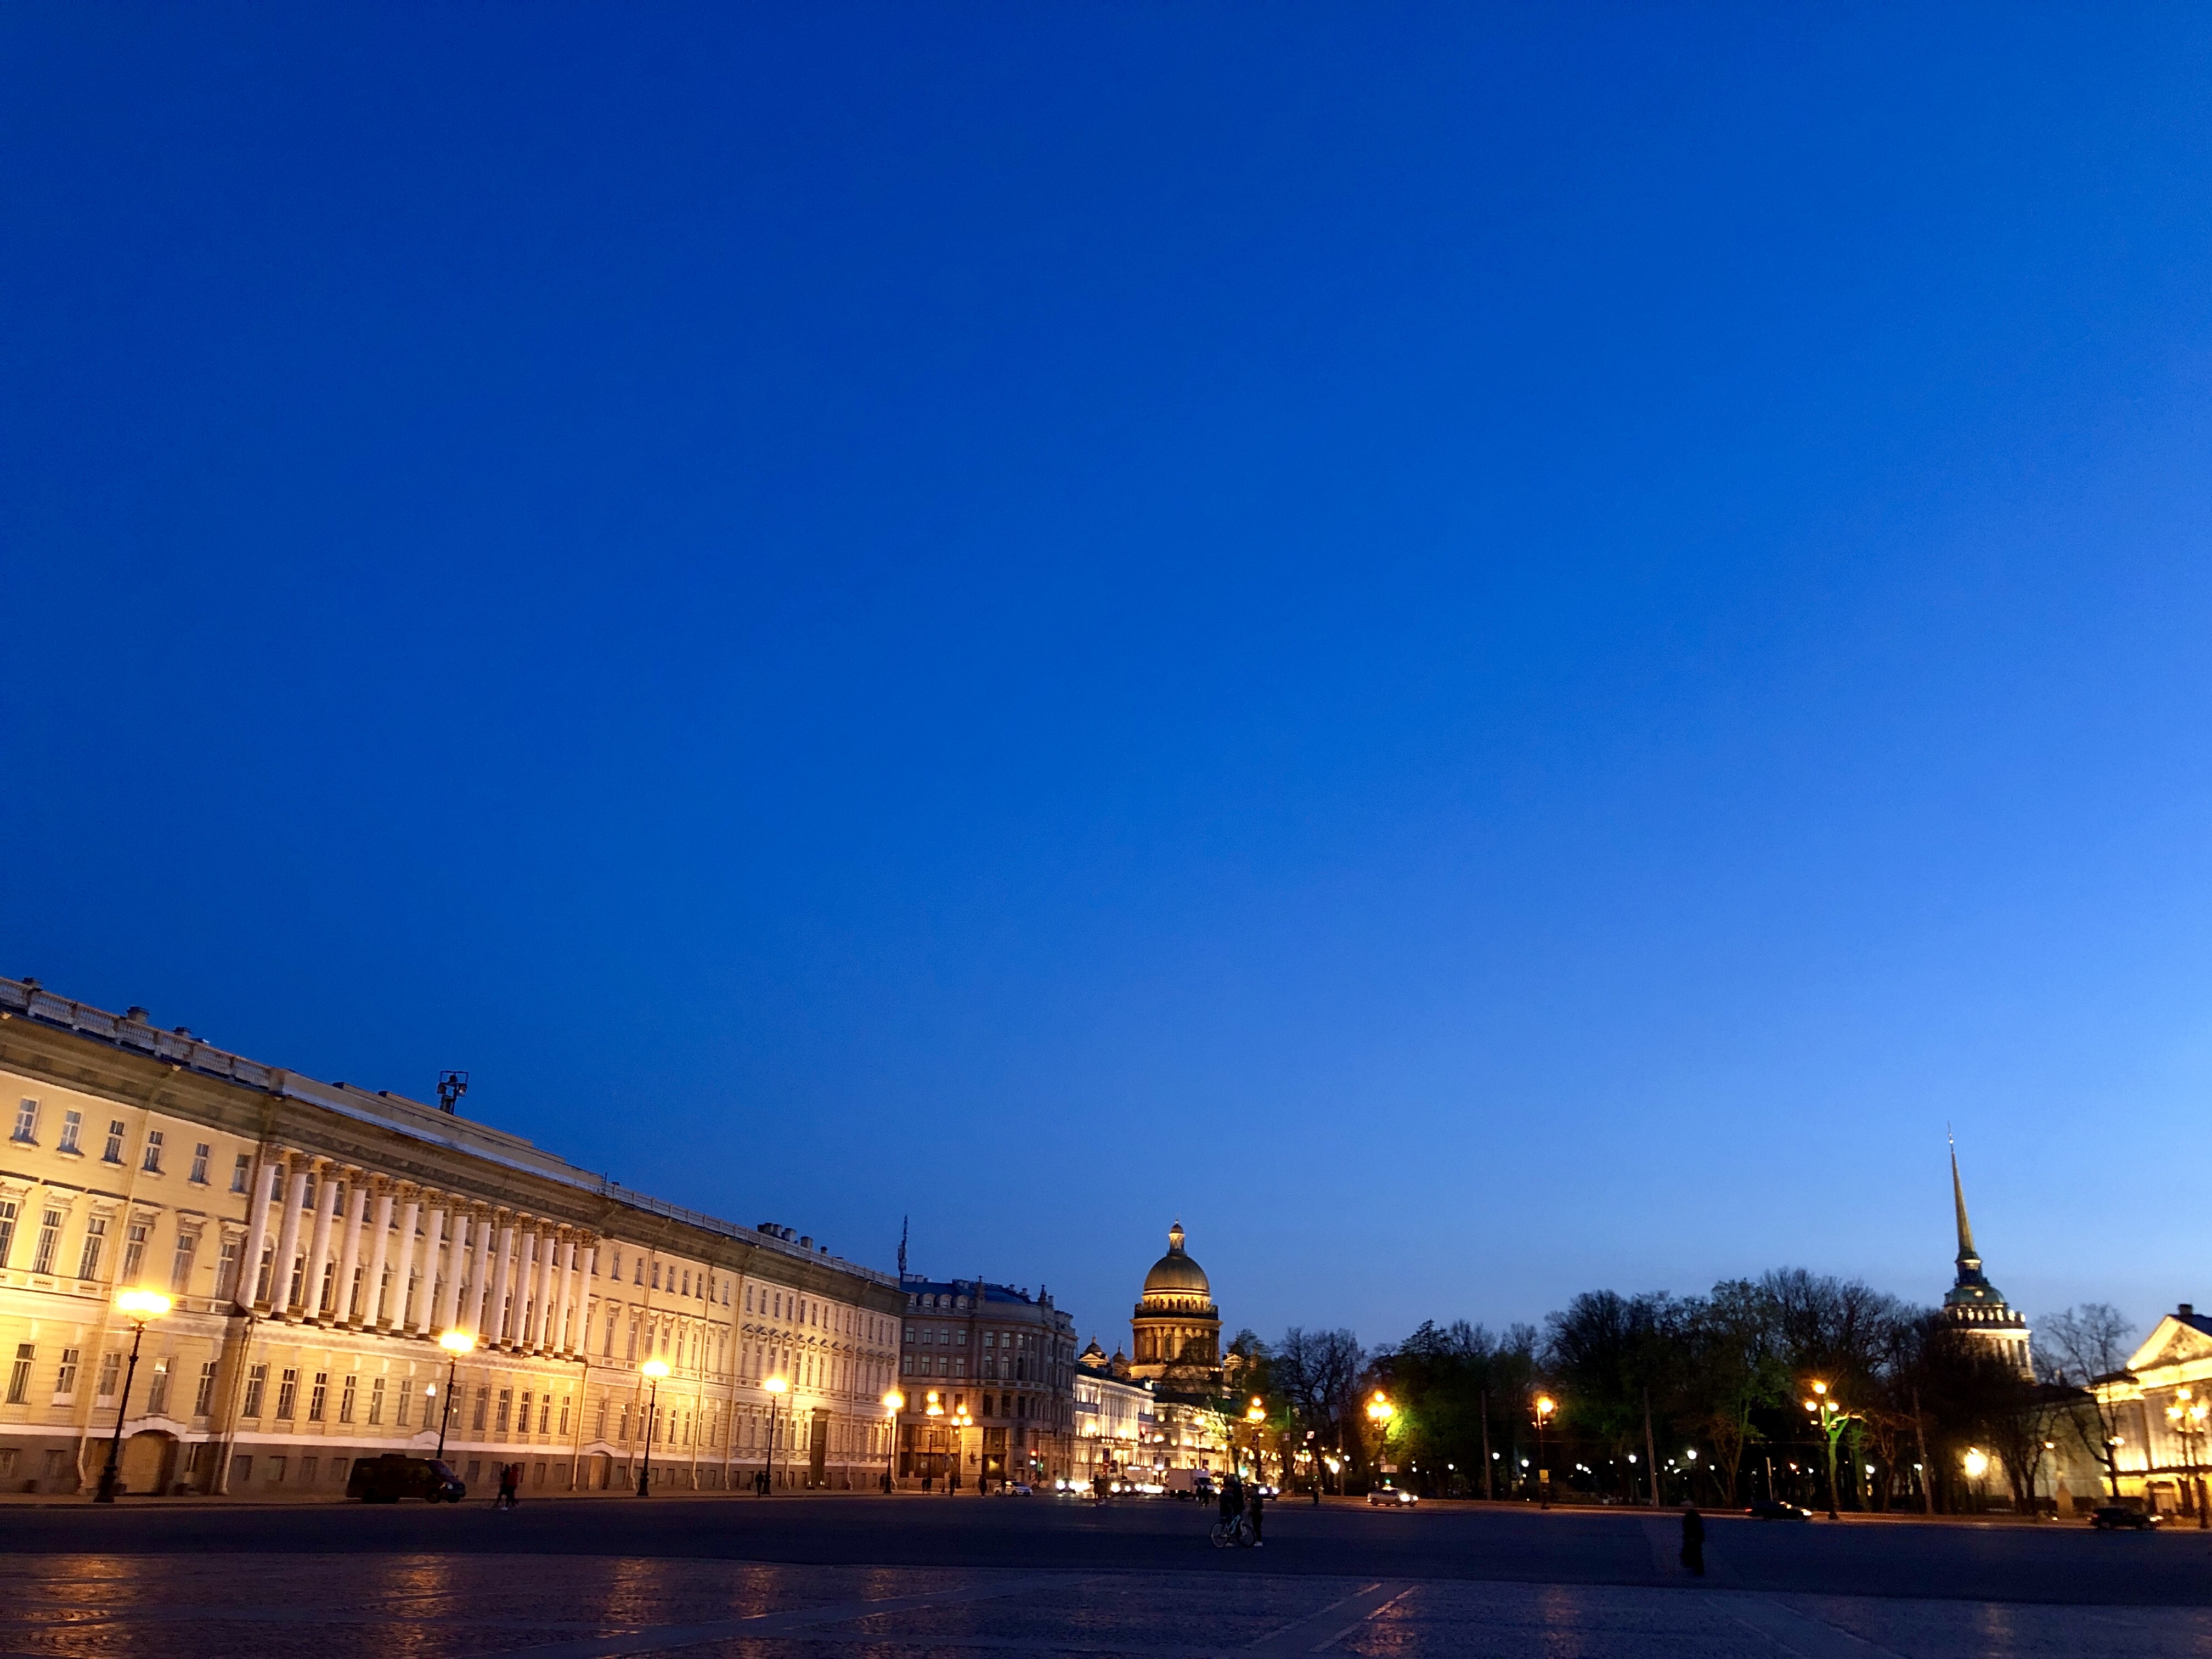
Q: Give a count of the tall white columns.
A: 14